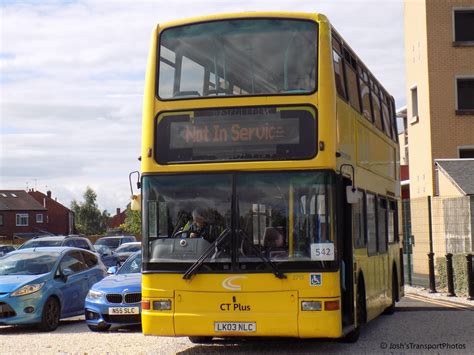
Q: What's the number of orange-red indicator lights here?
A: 2